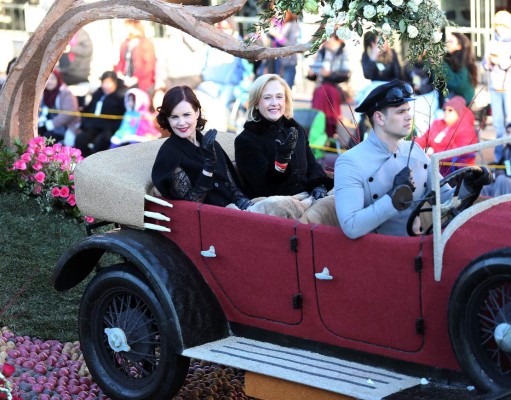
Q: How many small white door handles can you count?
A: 2